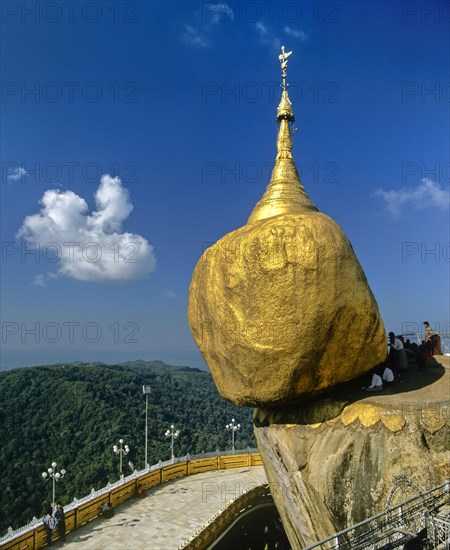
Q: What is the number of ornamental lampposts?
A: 4